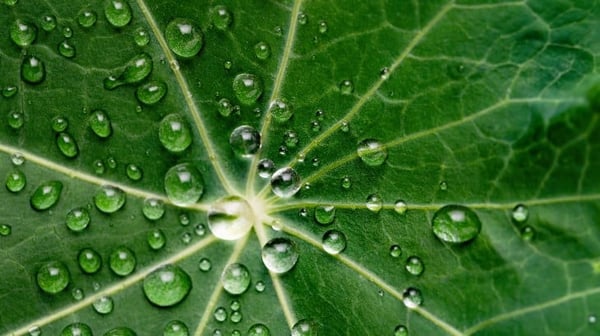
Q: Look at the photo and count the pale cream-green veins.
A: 10